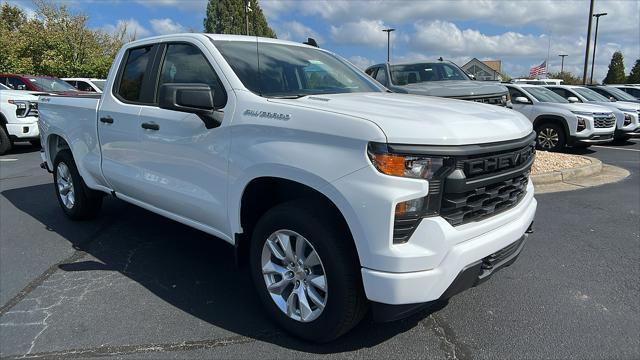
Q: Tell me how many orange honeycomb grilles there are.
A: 0